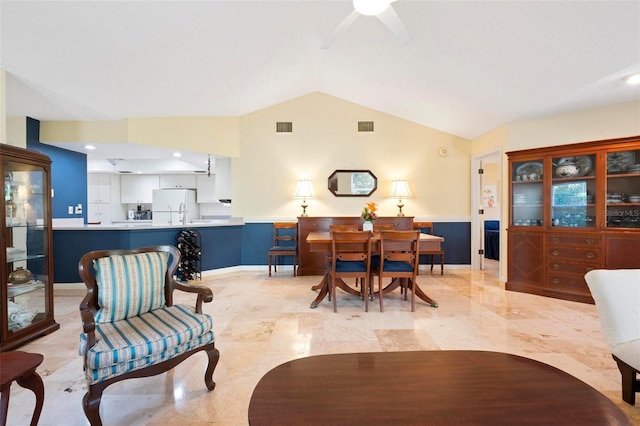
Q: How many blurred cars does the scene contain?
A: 0